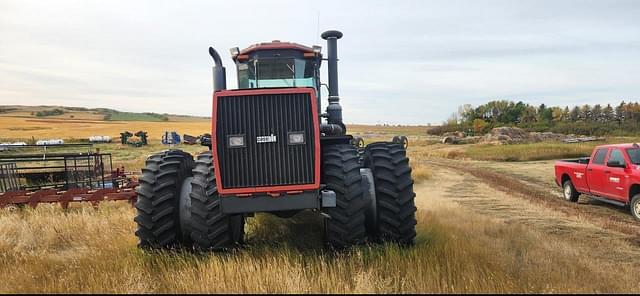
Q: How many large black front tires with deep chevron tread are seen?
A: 4